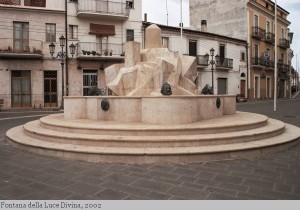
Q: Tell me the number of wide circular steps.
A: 3